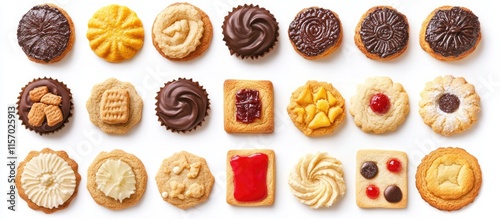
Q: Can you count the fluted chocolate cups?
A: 3